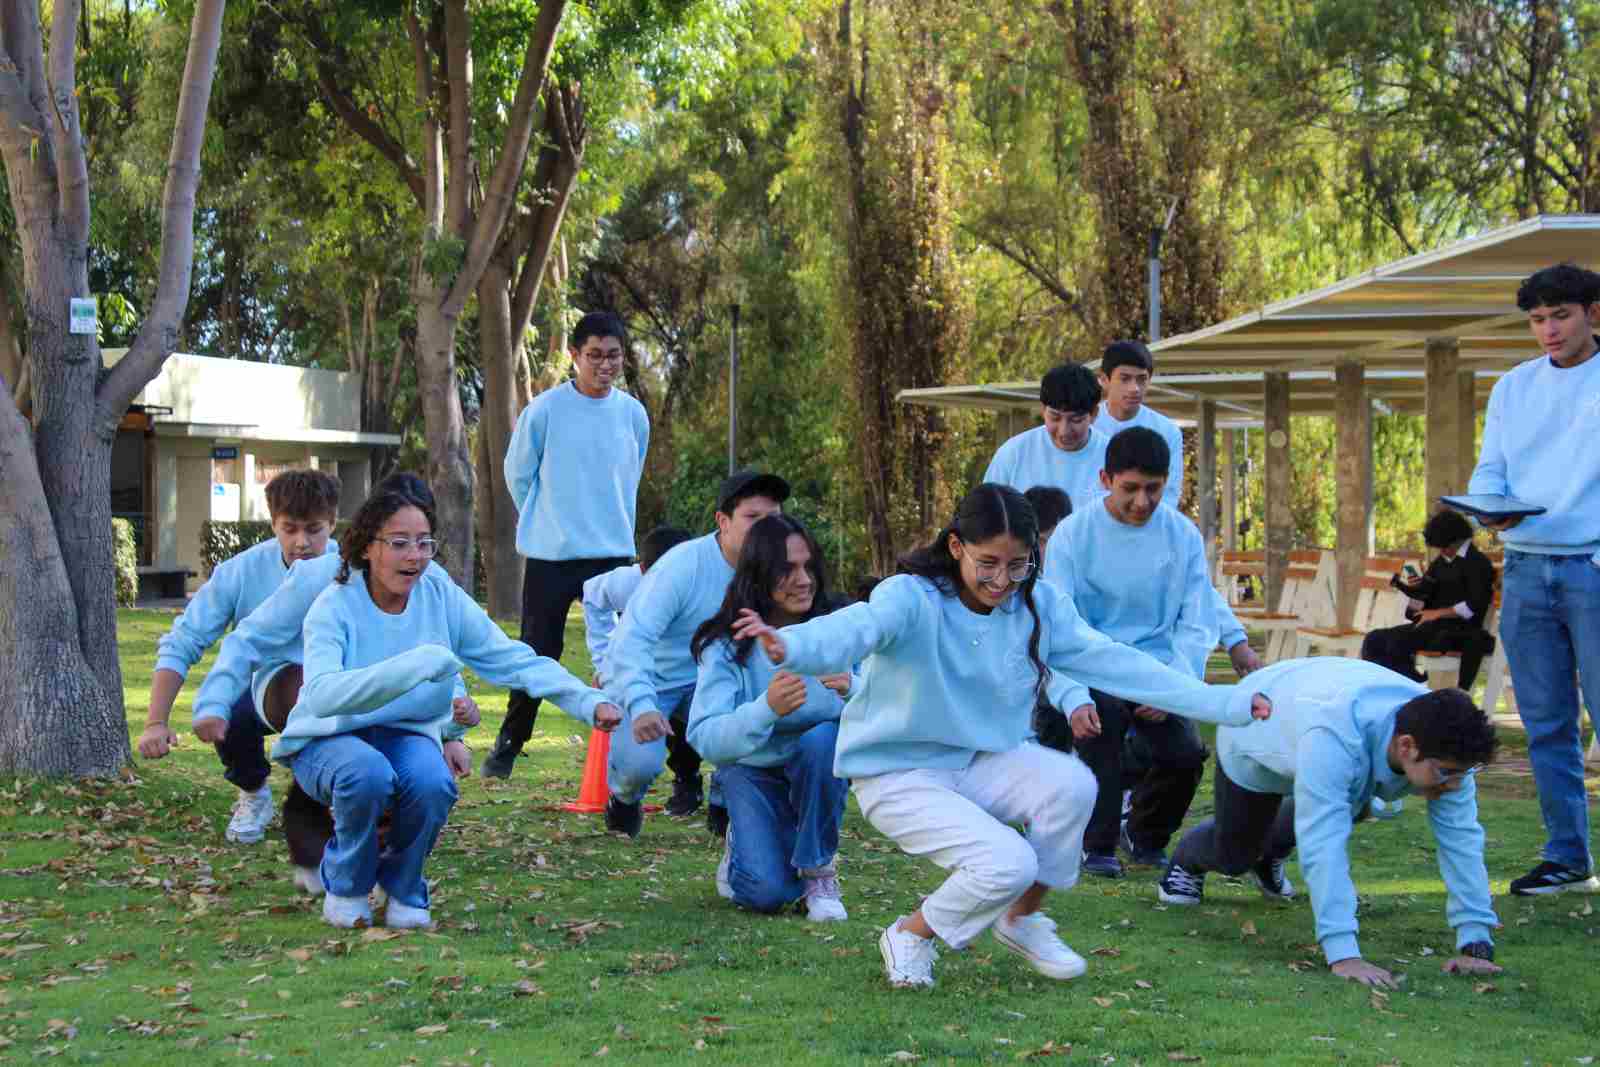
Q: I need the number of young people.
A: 15